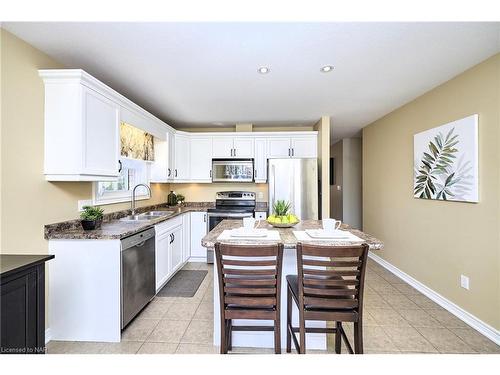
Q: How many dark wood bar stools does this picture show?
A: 2